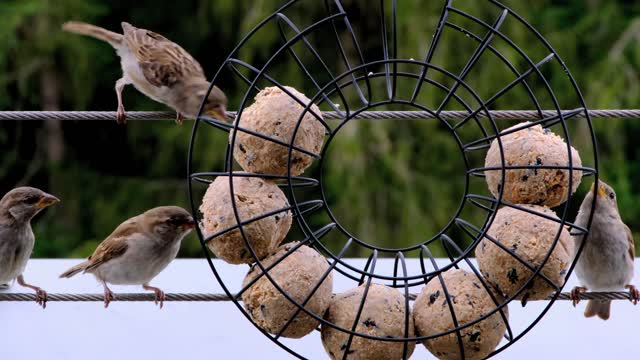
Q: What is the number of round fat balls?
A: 7